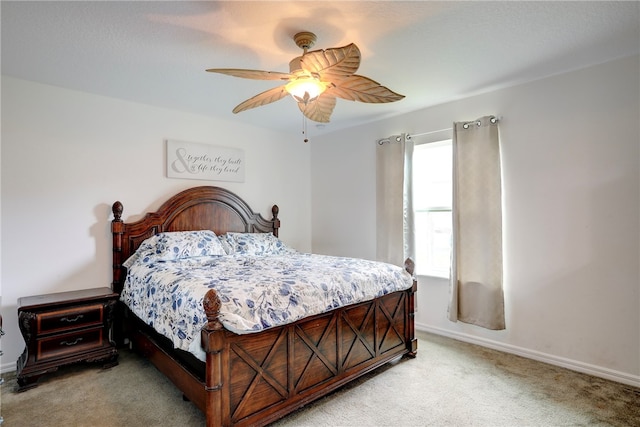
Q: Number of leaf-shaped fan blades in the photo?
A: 5